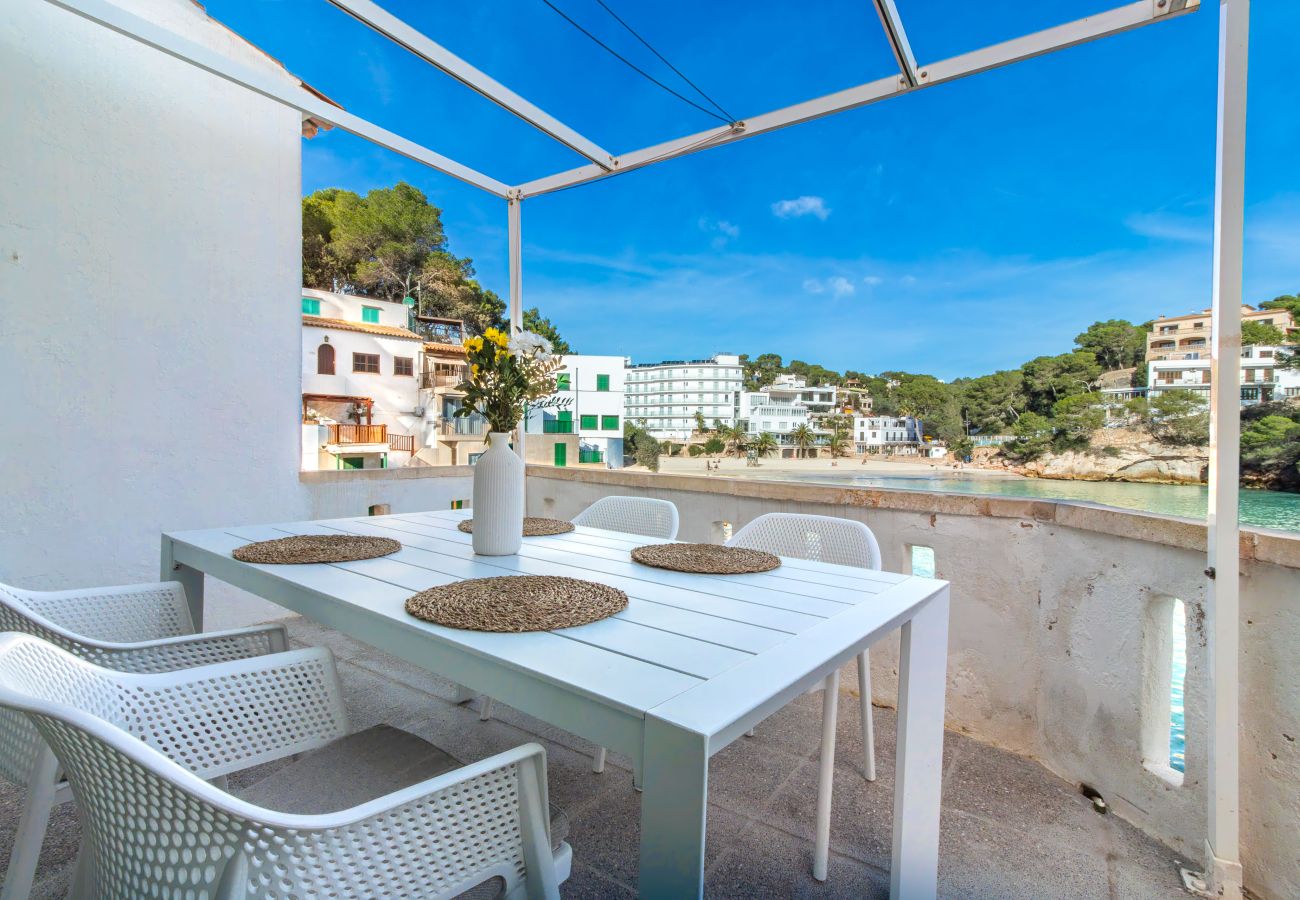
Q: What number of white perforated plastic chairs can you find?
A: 4